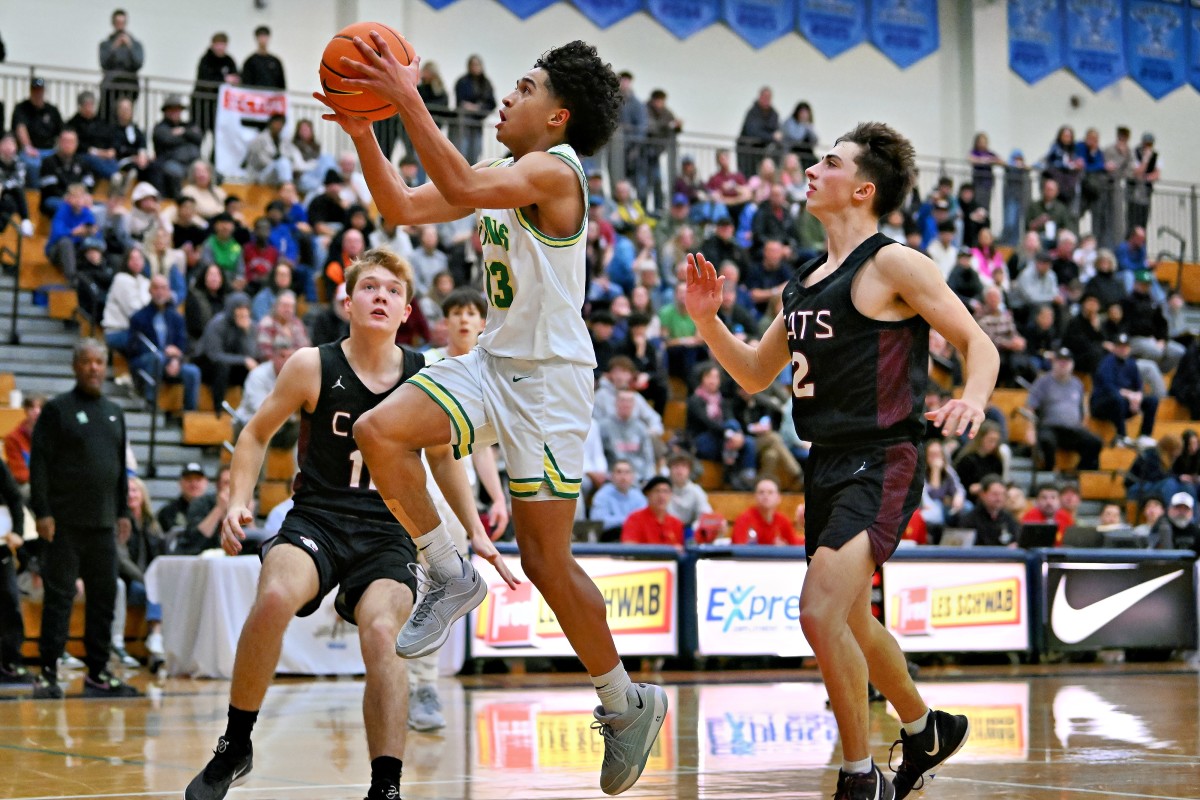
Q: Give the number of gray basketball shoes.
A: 3